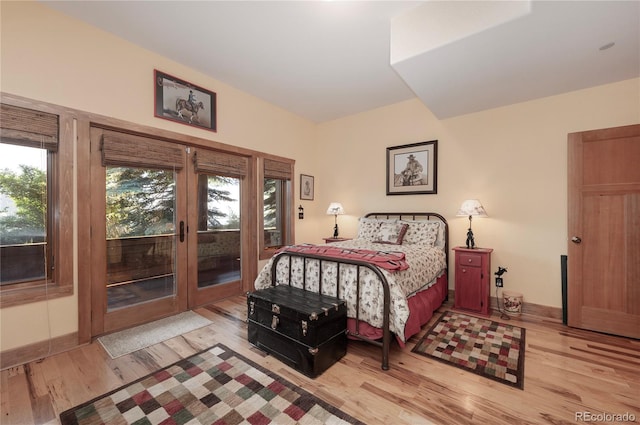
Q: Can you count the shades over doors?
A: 2